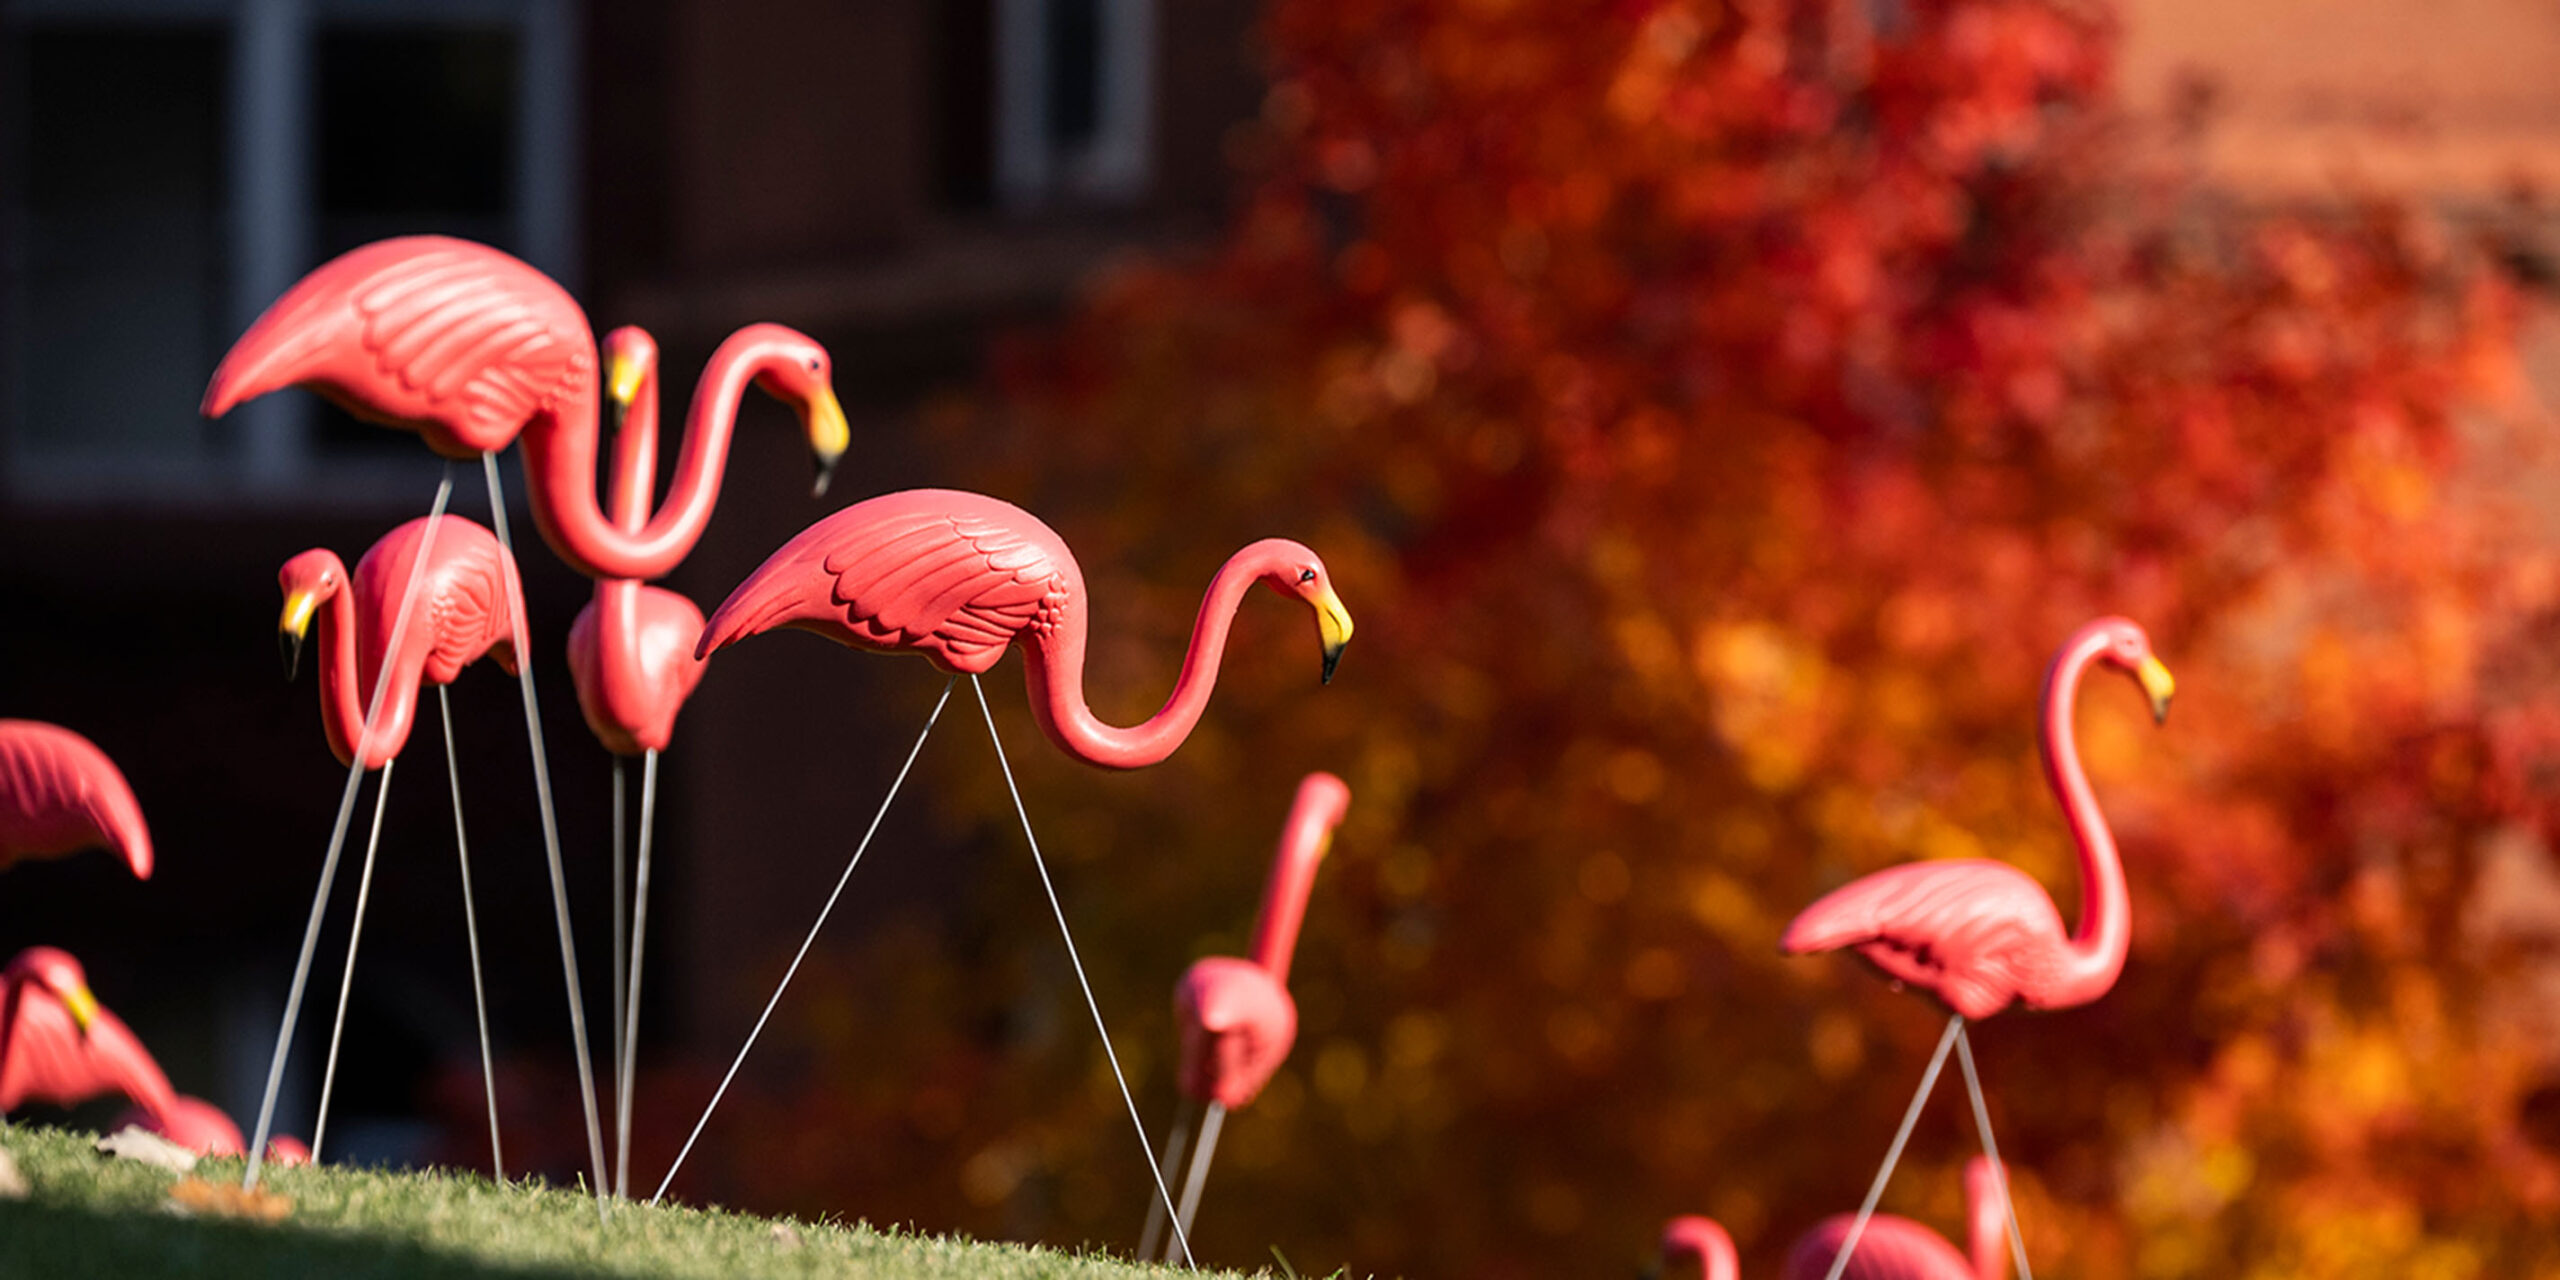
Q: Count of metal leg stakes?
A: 12